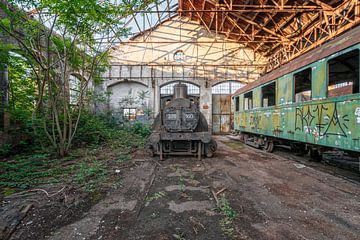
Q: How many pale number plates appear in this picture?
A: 2